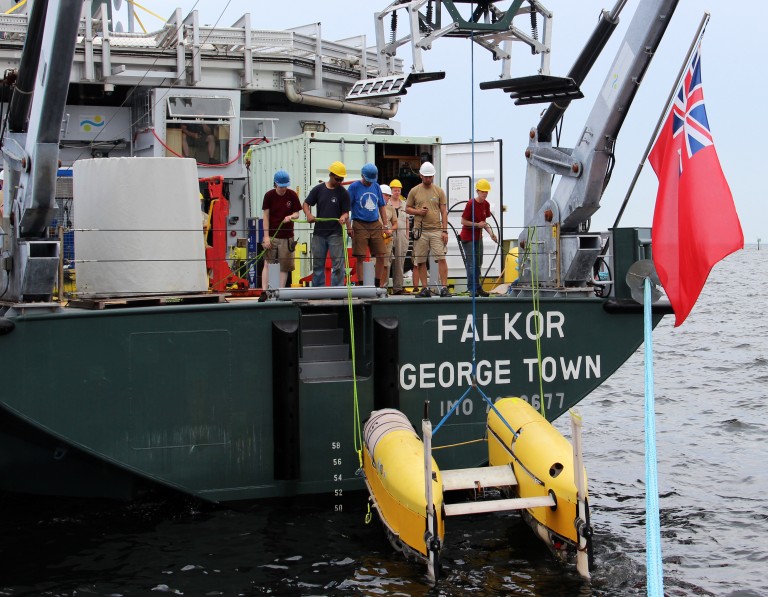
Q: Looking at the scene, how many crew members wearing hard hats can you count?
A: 7